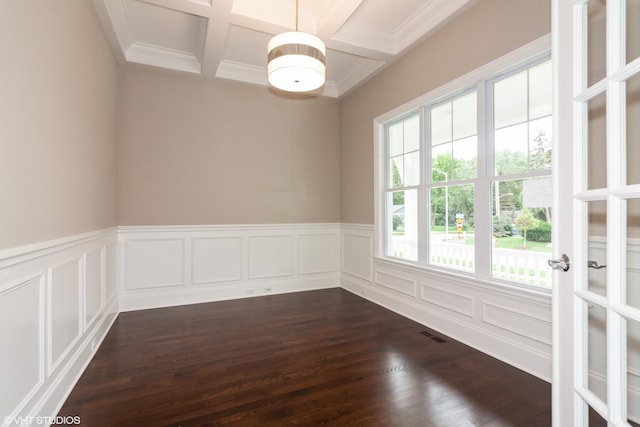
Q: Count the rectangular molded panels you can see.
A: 12